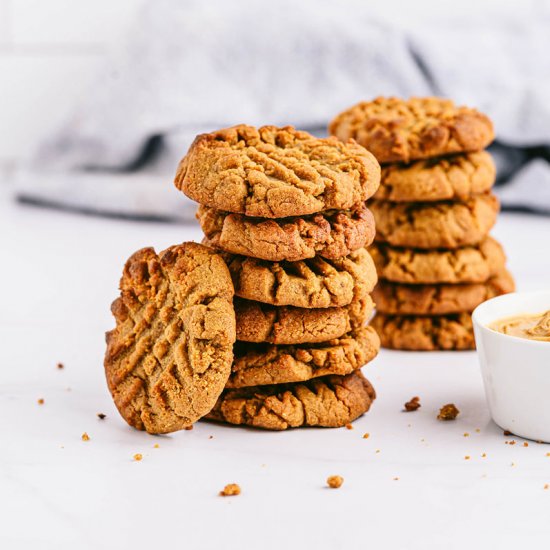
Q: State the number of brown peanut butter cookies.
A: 13